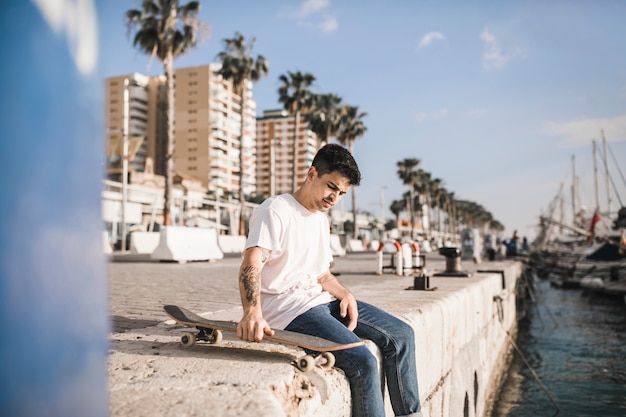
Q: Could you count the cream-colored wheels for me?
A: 4